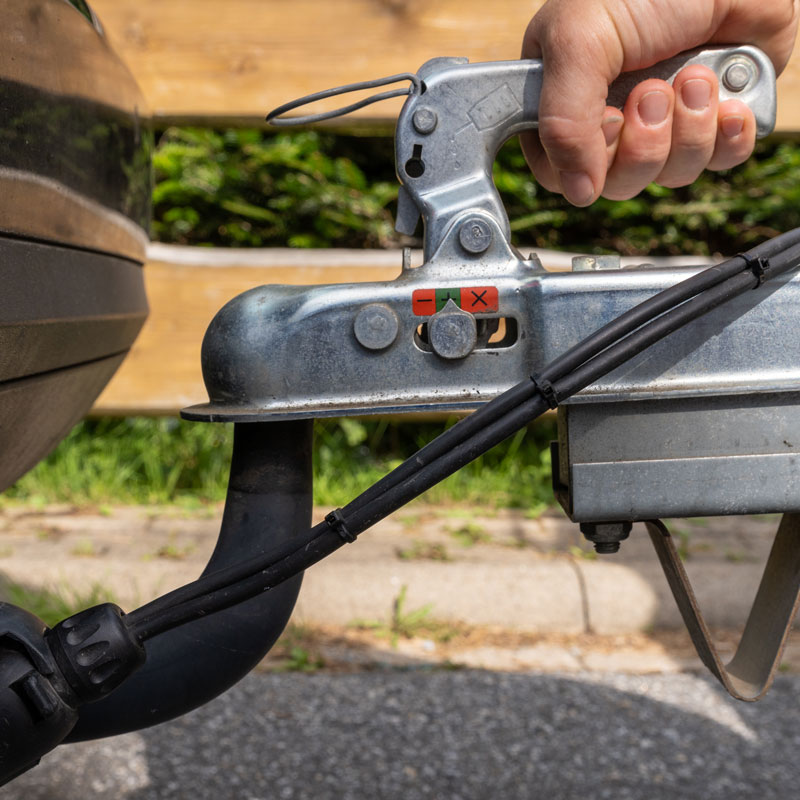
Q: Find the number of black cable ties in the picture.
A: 3